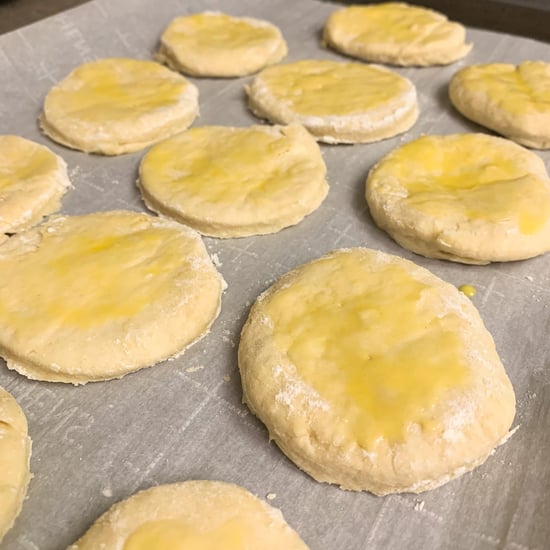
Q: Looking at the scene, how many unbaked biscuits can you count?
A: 12